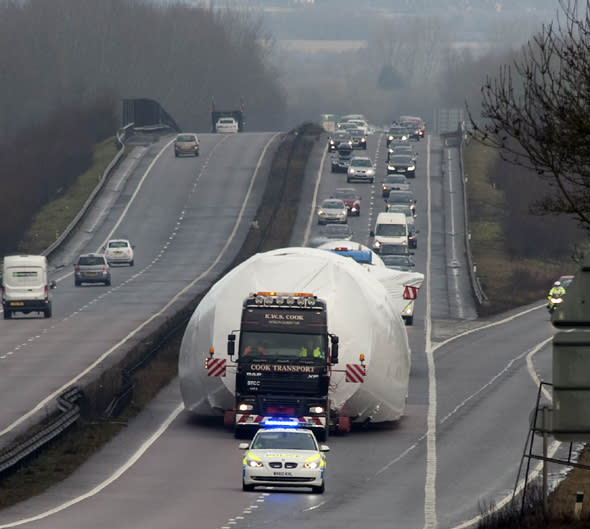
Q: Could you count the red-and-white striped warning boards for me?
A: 3